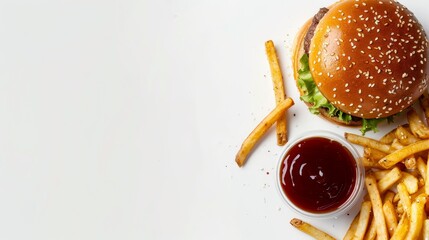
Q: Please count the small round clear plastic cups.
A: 1